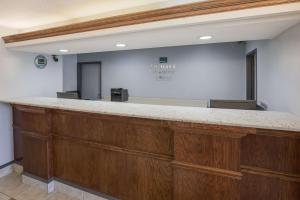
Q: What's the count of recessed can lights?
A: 3